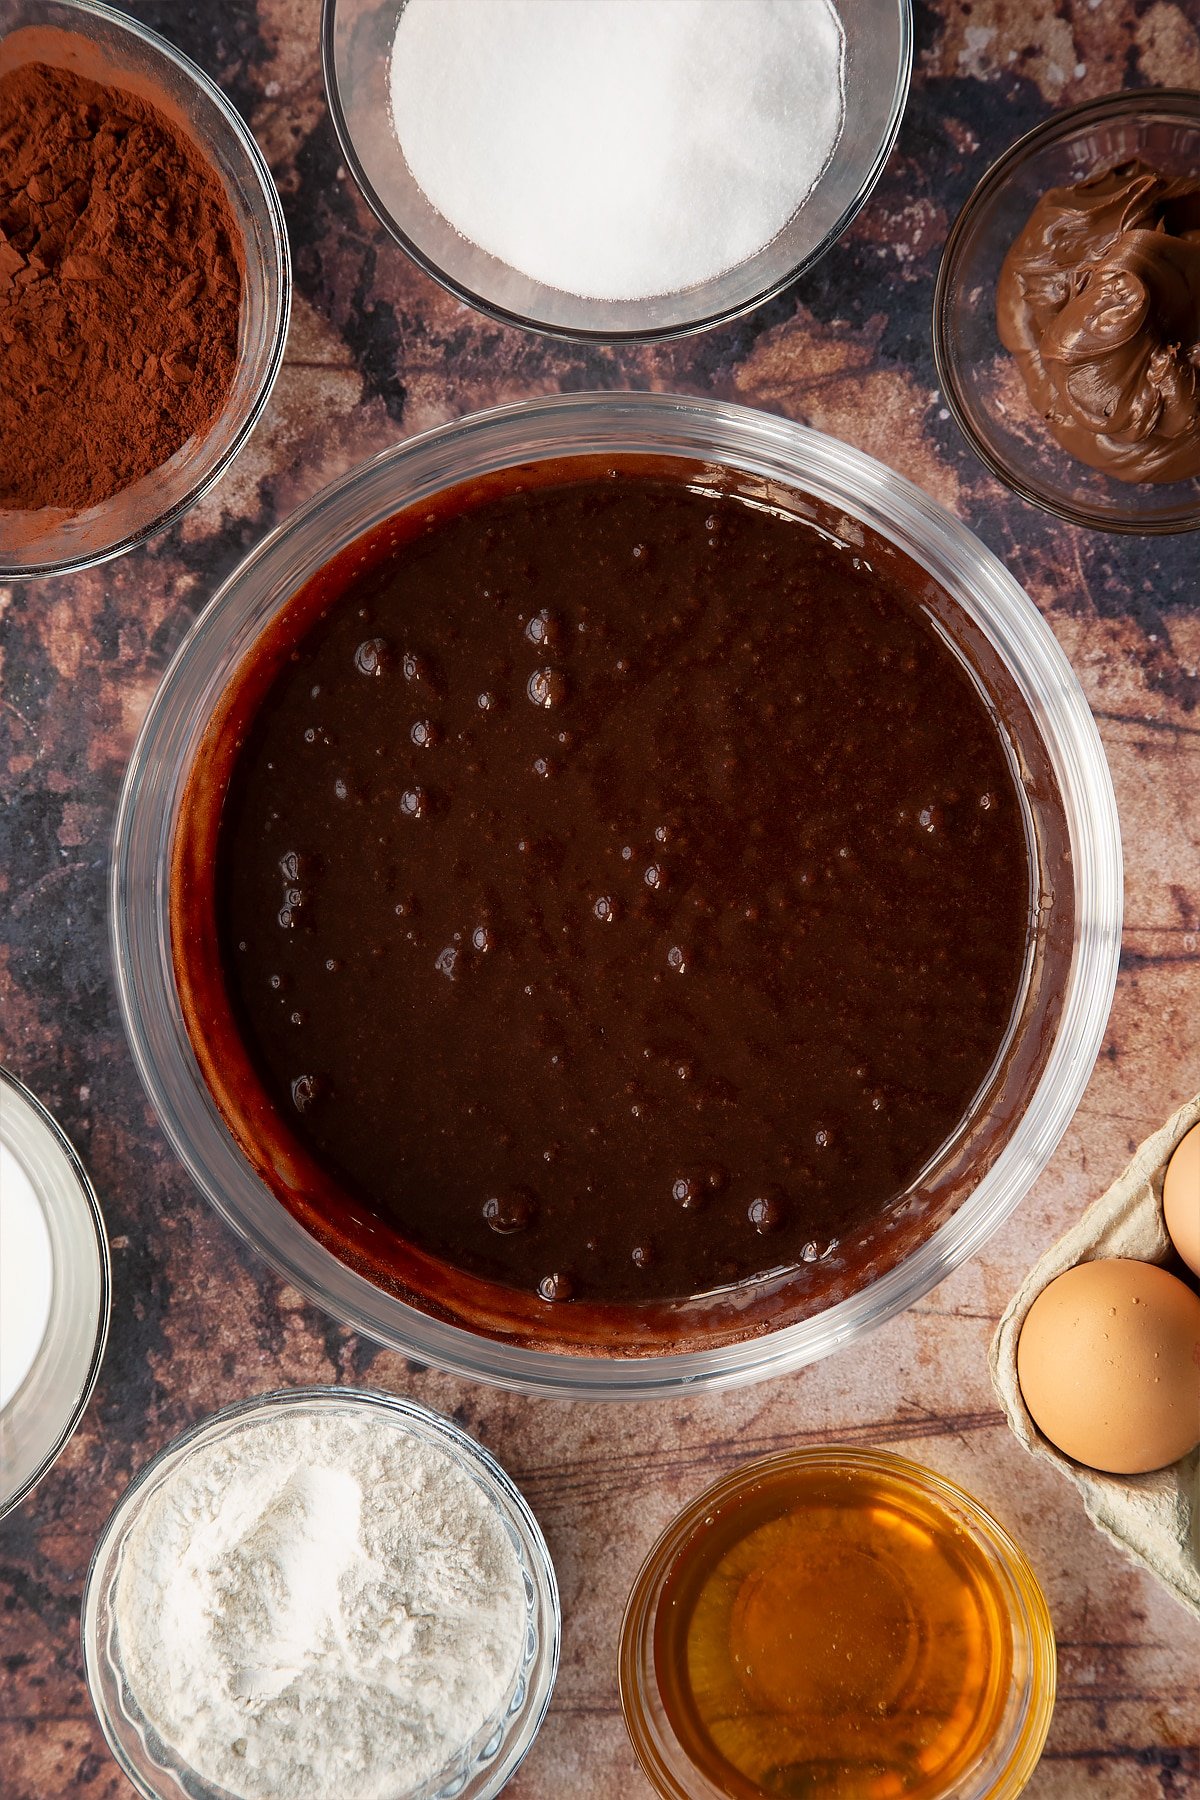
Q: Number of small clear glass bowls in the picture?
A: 6